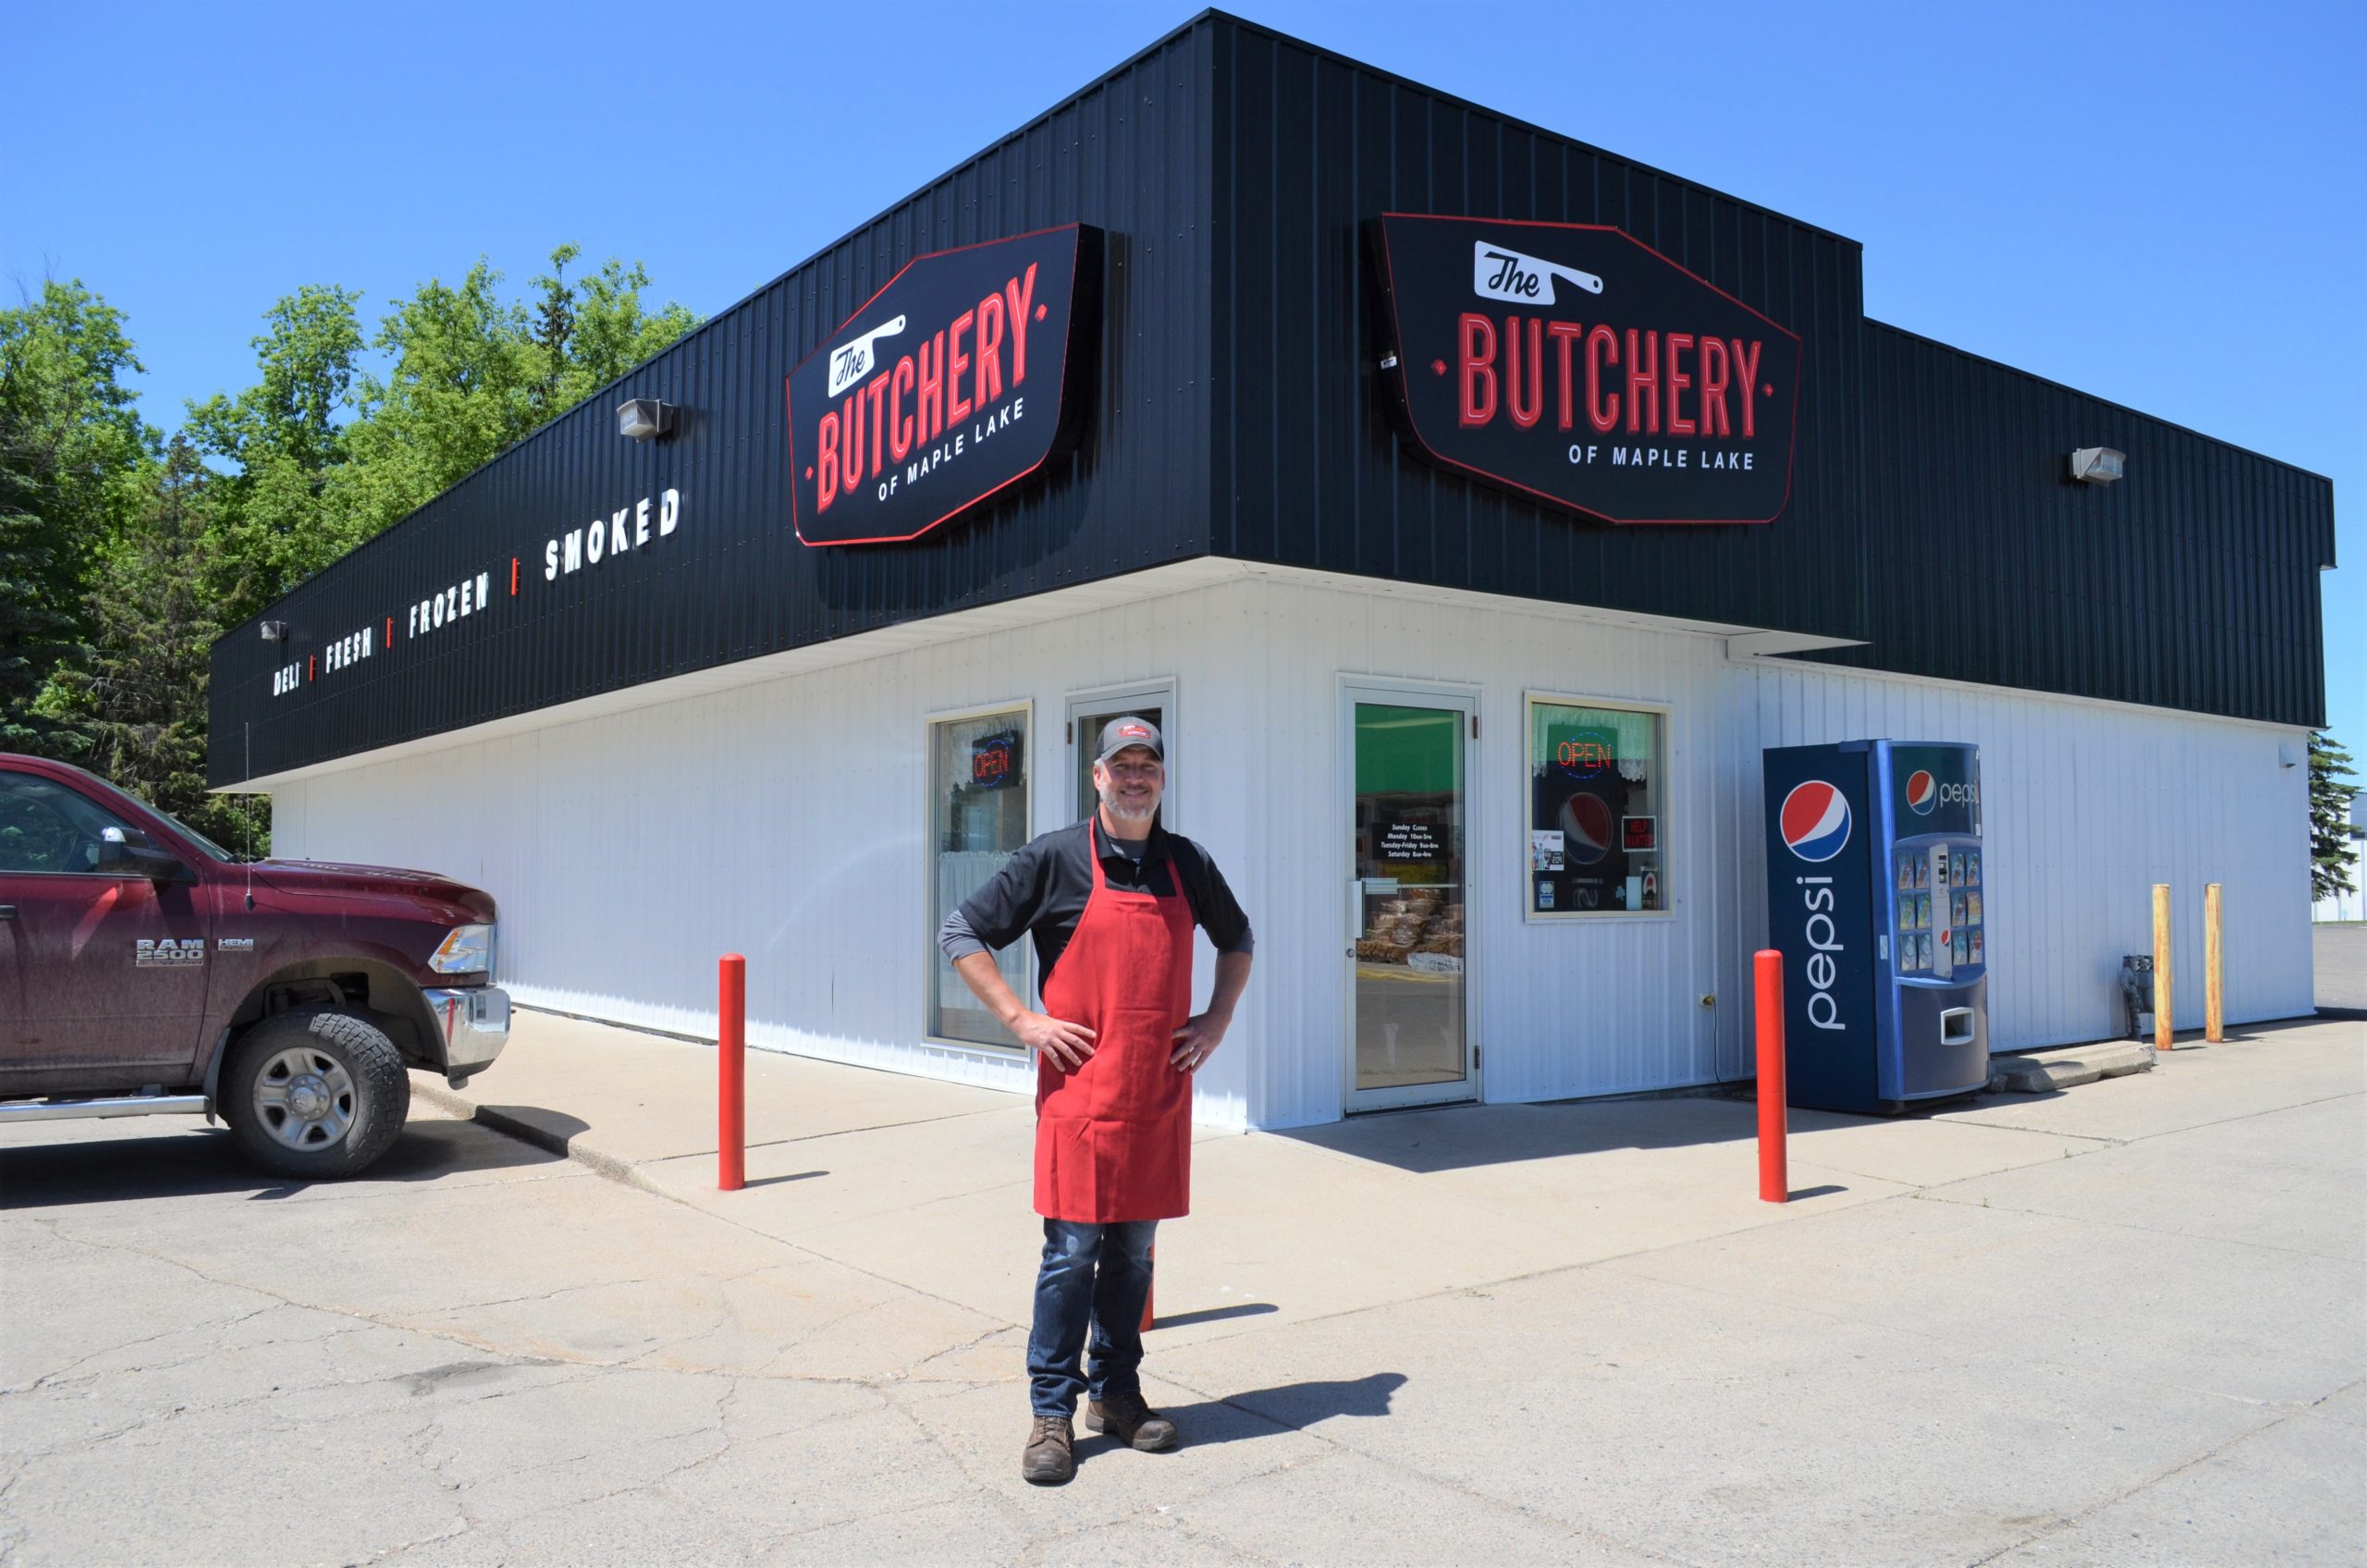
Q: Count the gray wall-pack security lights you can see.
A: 3